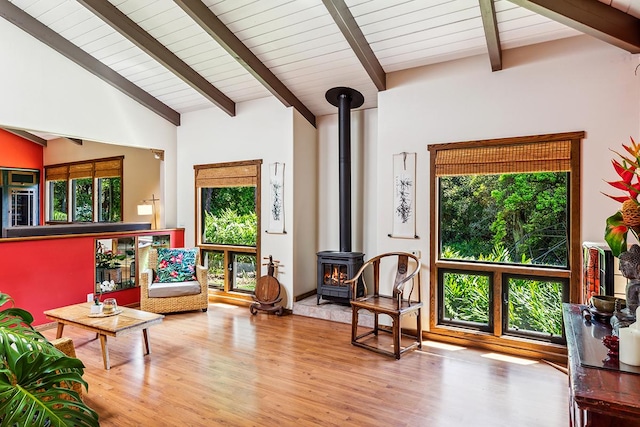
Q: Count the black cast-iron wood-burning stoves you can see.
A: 1